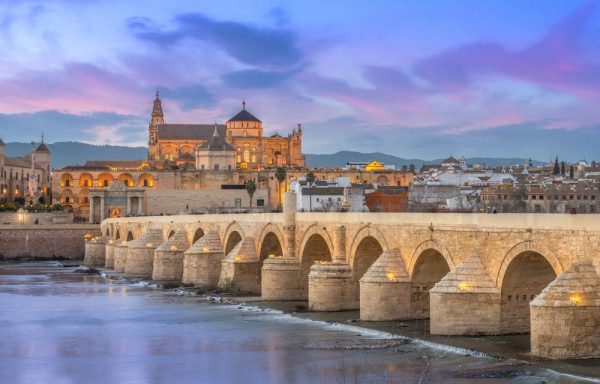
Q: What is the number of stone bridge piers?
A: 12